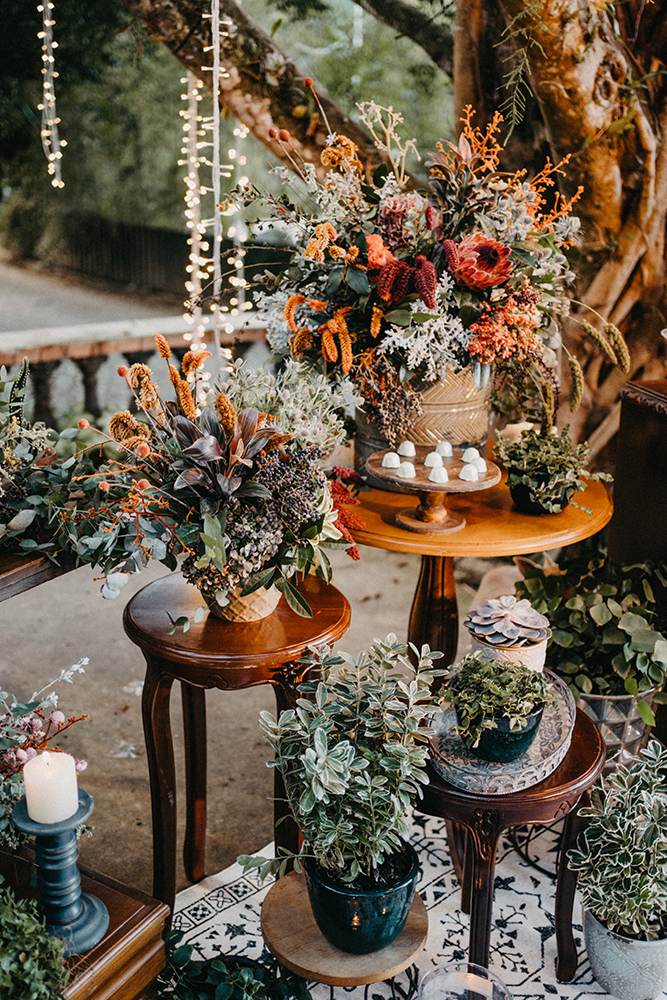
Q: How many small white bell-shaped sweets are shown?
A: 9